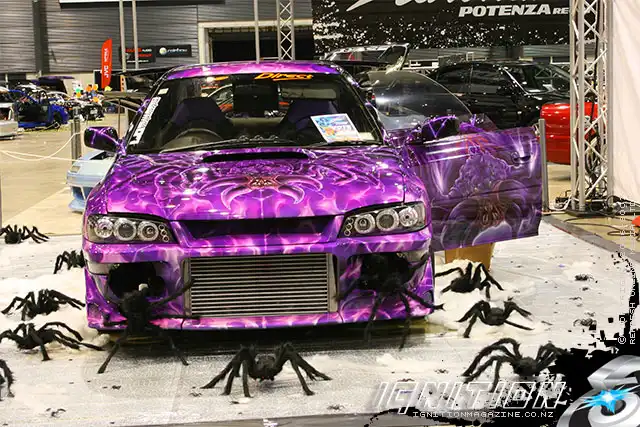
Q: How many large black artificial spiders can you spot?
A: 11